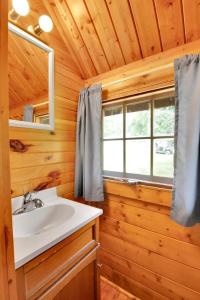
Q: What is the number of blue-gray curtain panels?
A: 2